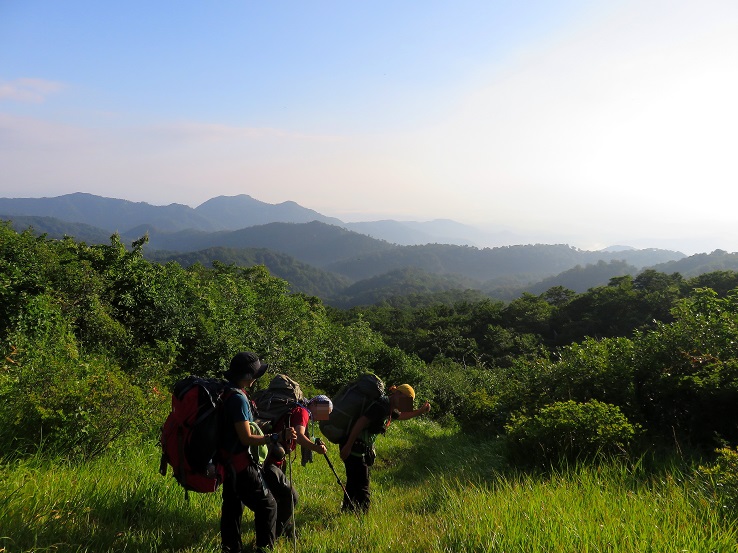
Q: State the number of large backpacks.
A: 3